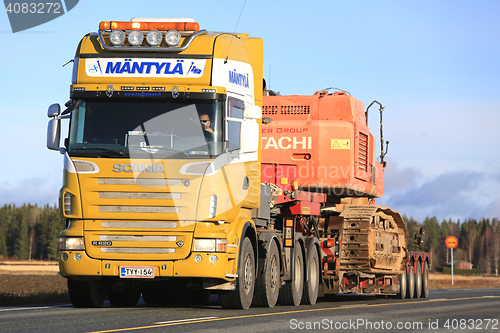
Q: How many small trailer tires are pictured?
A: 4